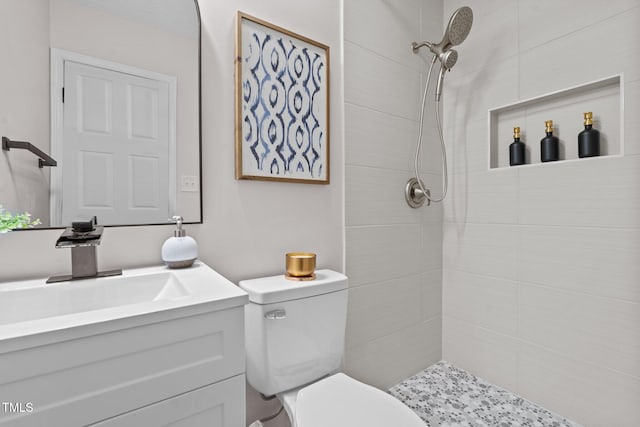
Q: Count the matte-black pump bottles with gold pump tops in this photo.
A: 3